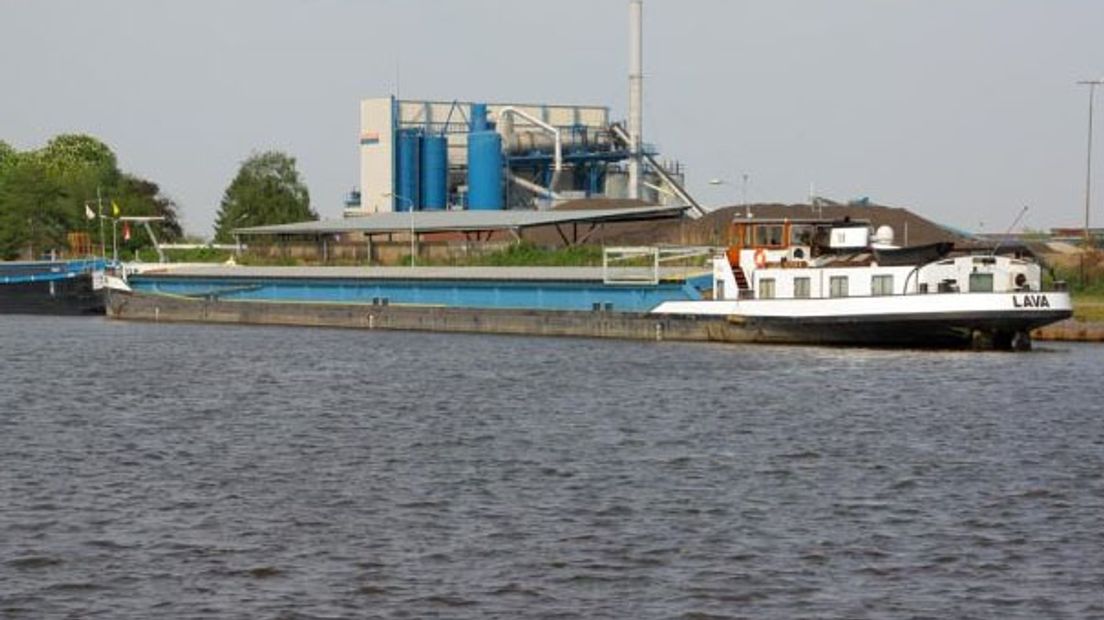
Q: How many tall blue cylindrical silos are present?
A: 3